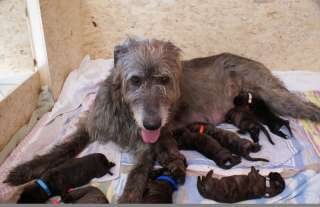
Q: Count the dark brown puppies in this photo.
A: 8